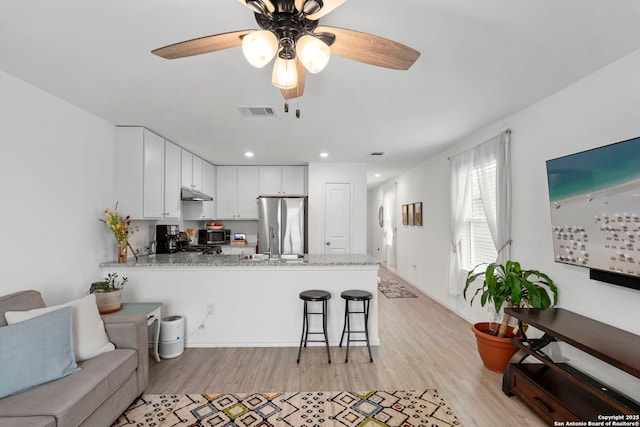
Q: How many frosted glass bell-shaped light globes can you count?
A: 3